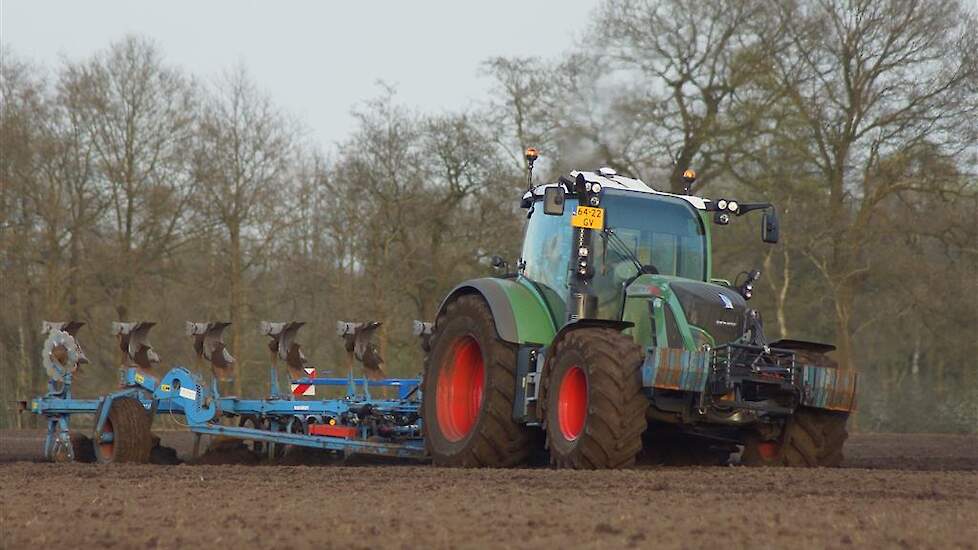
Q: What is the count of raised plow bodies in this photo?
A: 6